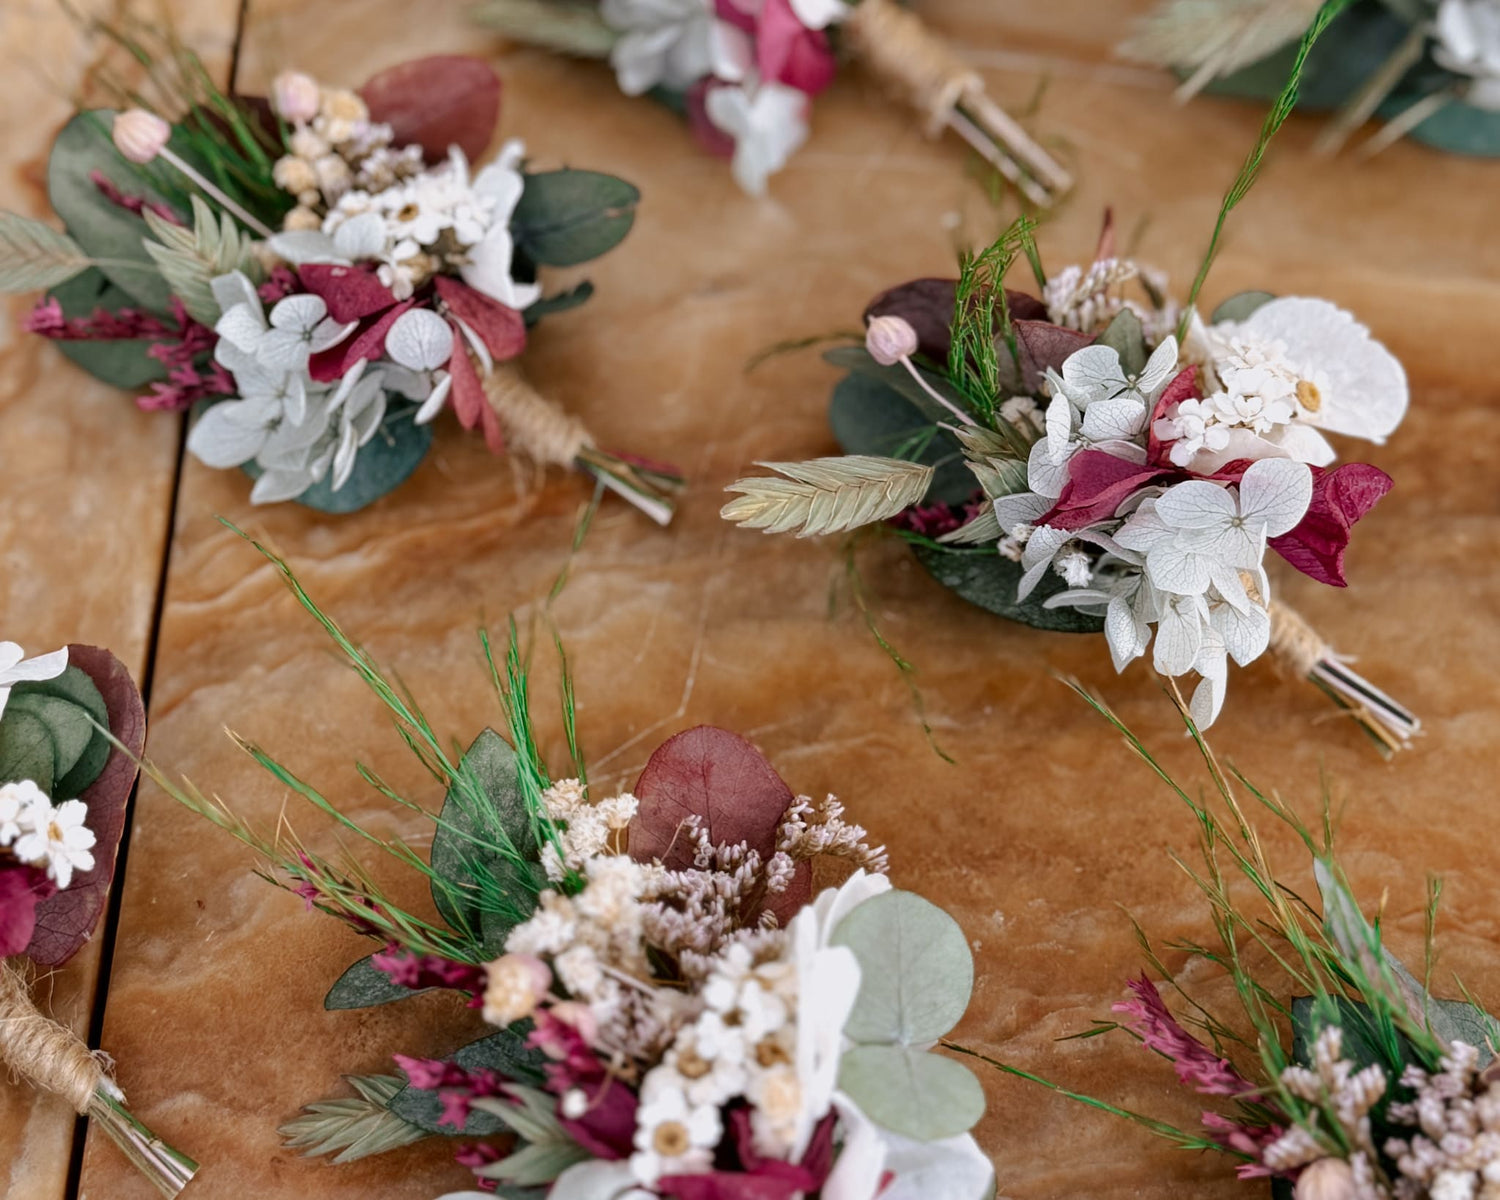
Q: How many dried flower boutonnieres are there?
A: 7